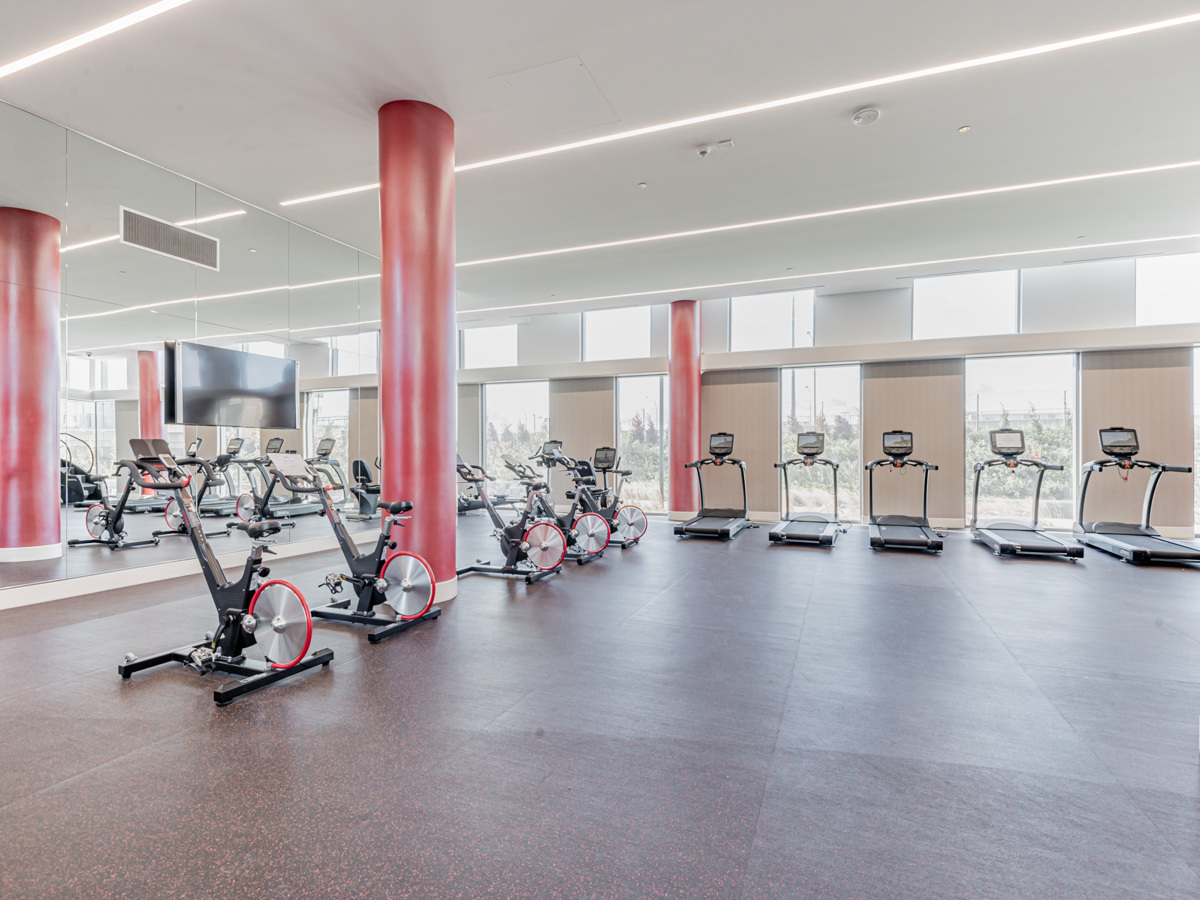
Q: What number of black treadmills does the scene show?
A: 5